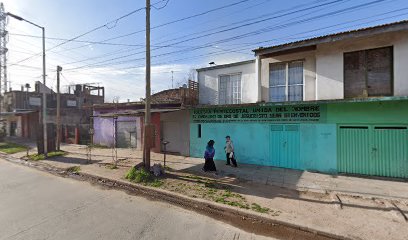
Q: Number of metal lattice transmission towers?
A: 1